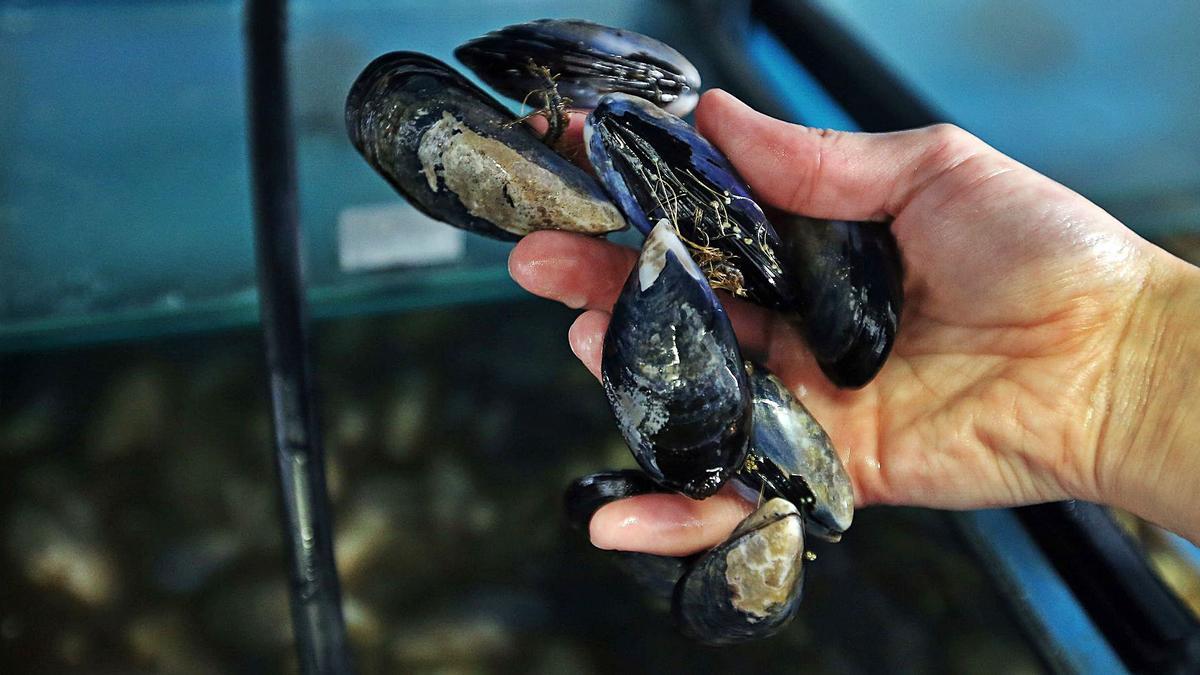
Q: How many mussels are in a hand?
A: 8